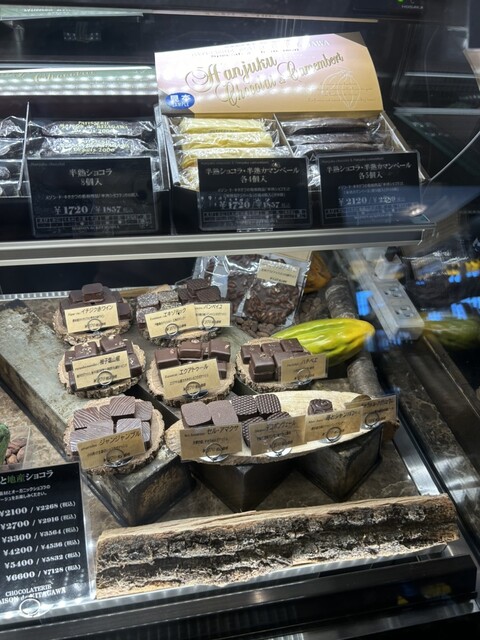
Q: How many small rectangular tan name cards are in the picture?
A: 12